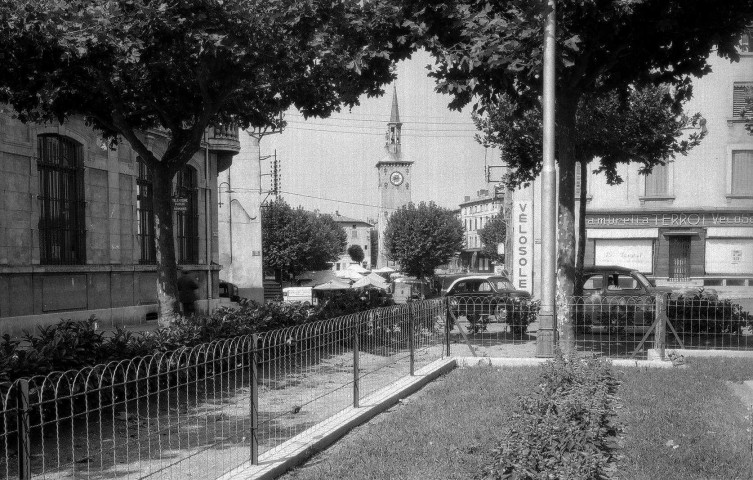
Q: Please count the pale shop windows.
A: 2